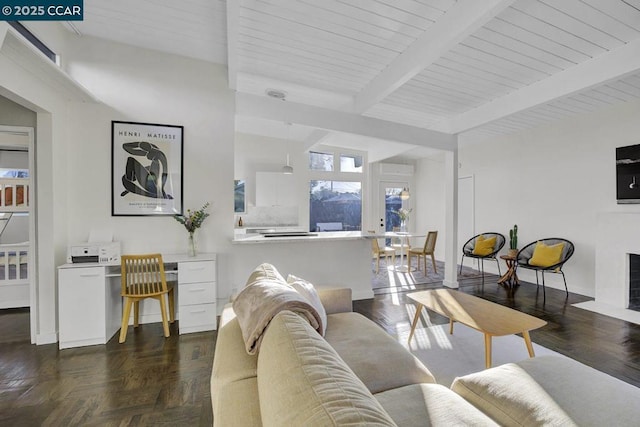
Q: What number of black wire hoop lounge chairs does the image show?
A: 2